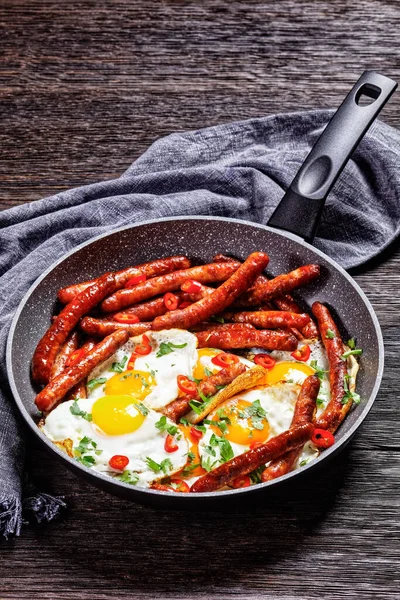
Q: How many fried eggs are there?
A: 5